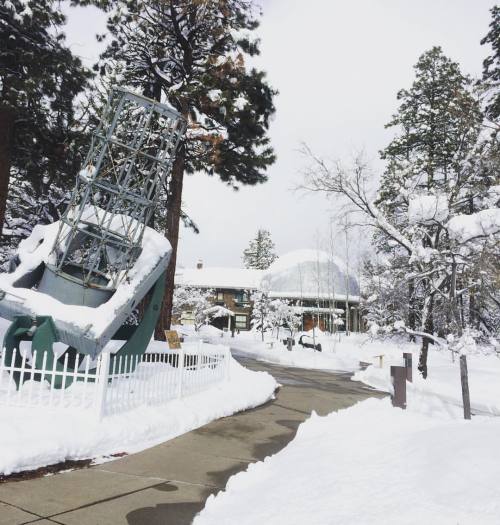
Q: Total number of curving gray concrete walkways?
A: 1